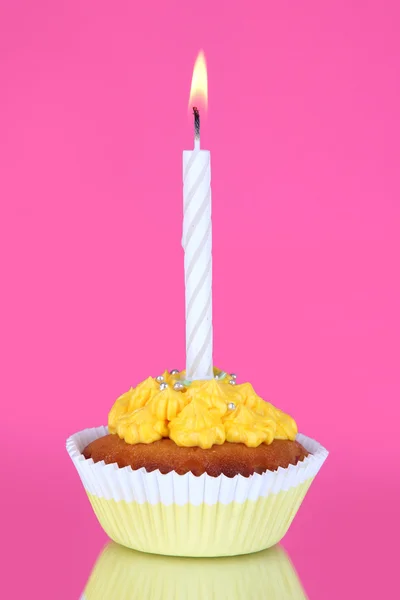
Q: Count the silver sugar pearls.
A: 7